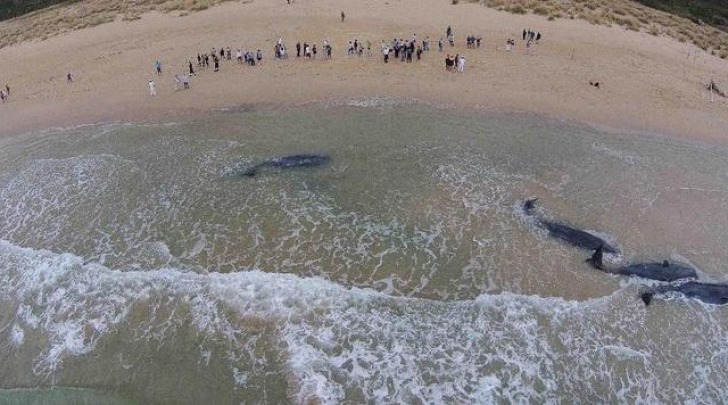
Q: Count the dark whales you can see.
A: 4